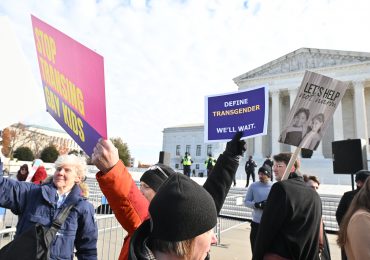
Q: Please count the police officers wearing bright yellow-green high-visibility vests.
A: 2